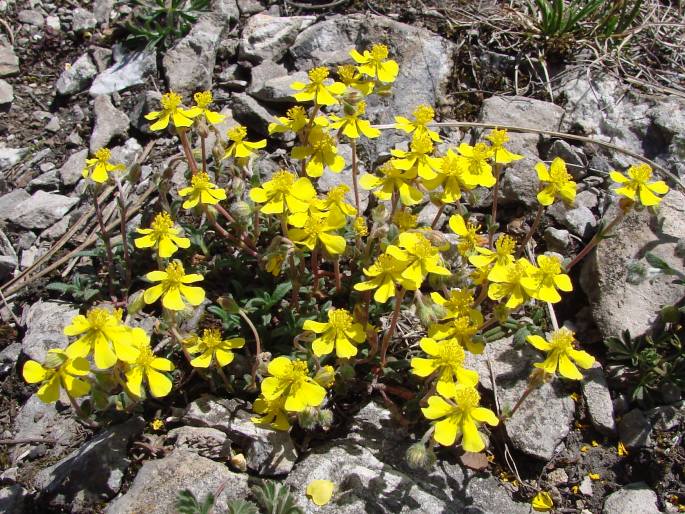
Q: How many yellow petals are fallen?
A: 2